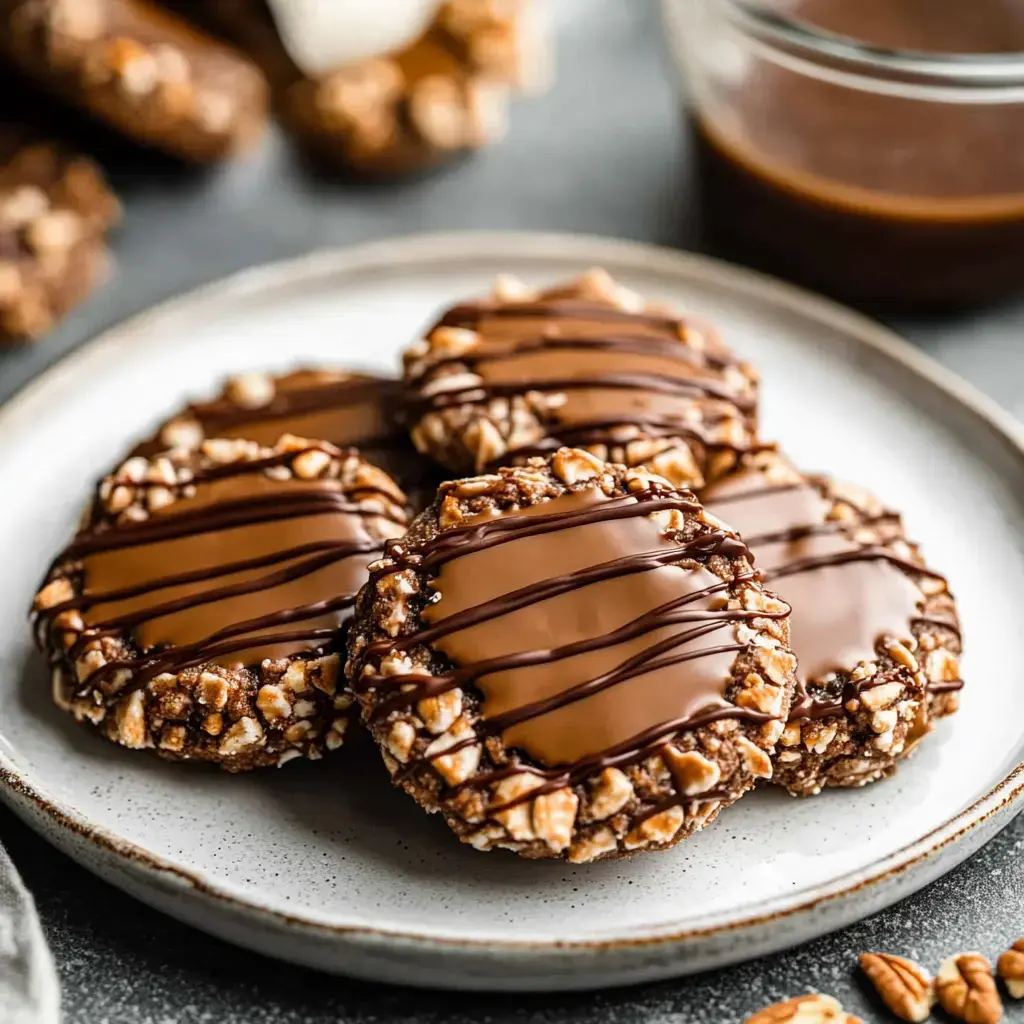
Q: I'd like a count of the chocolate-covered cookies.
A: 5